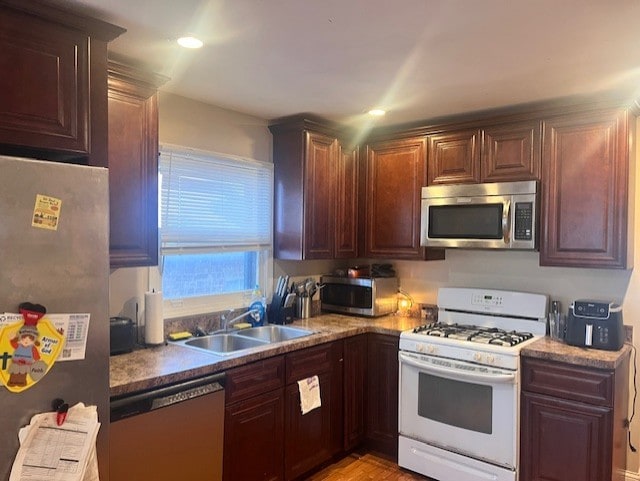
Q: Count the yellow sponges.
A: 2